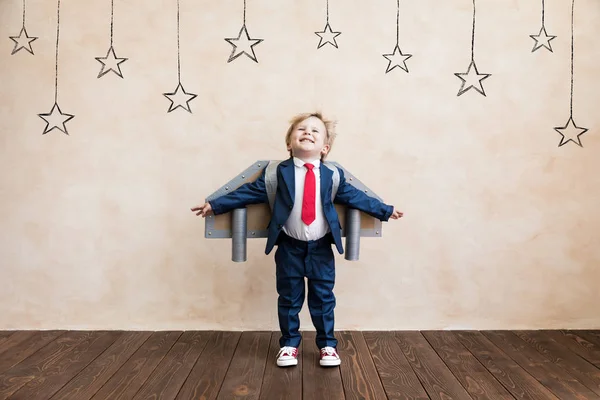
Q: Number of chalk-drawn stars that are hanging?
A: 10